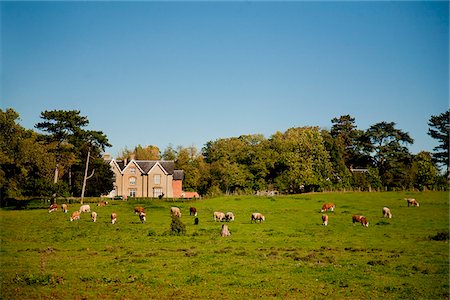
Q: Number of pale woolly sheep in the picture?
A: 0